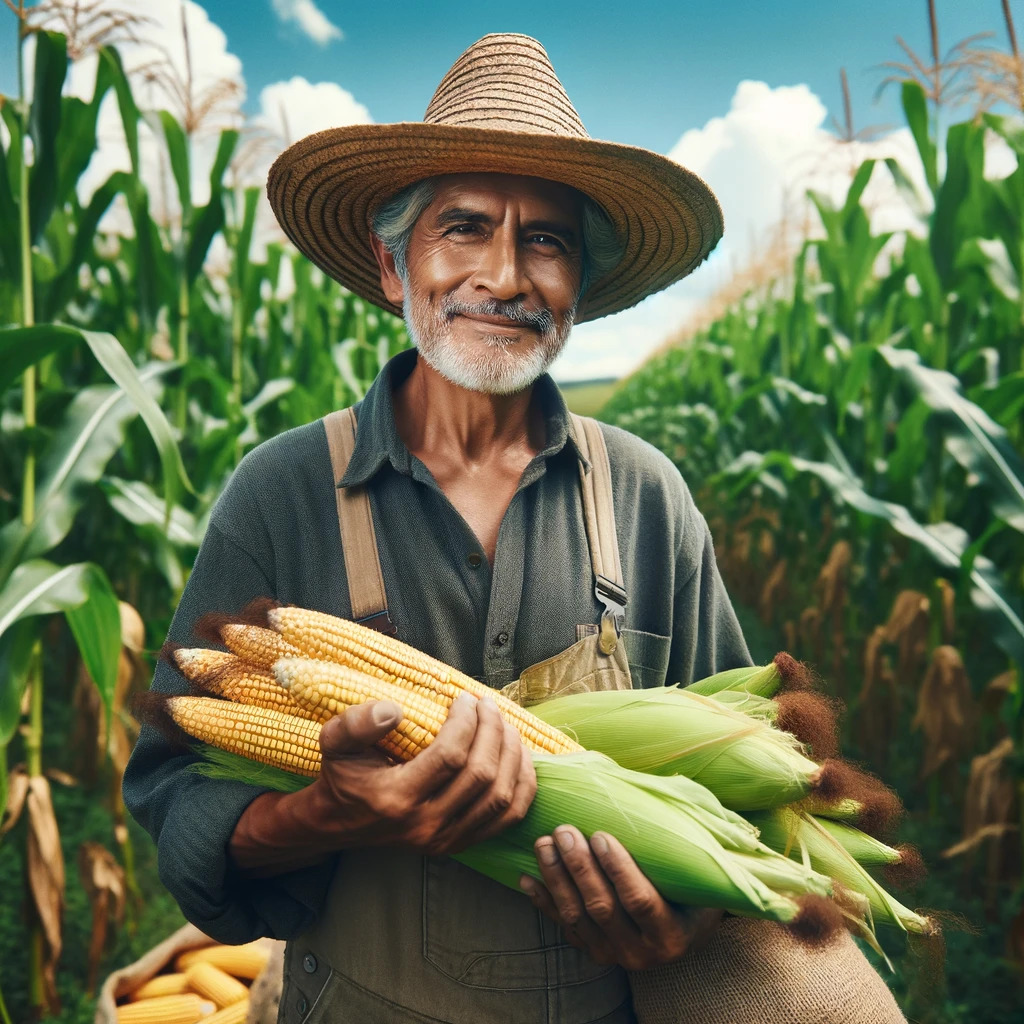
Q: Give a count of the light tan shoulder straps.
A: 2